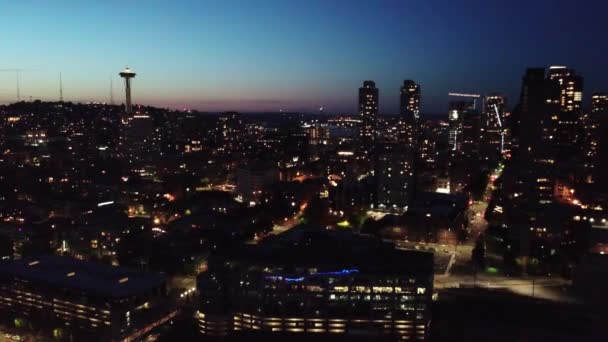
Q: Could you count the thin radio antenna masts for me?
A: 3